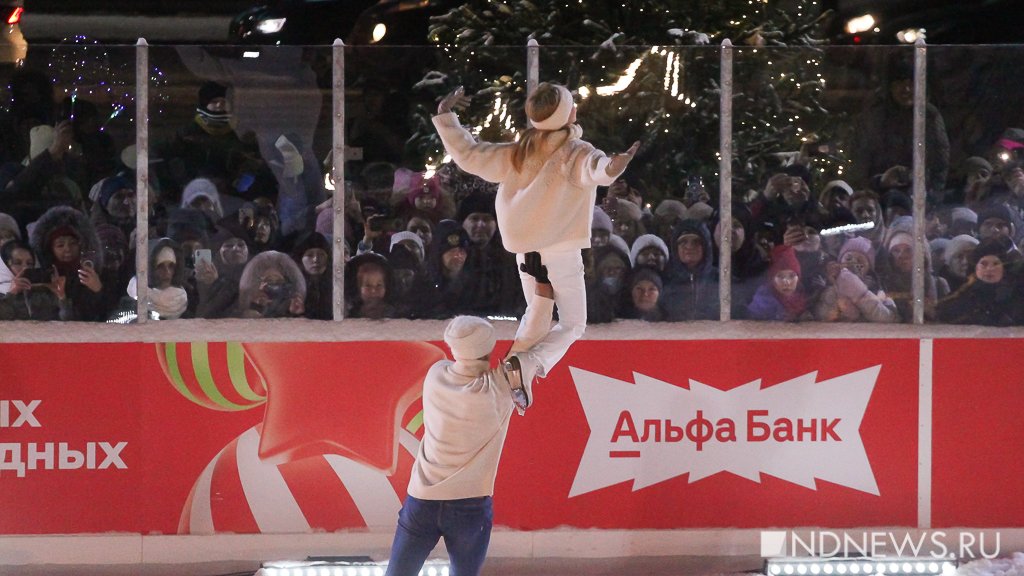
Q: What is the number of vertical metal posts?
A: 5